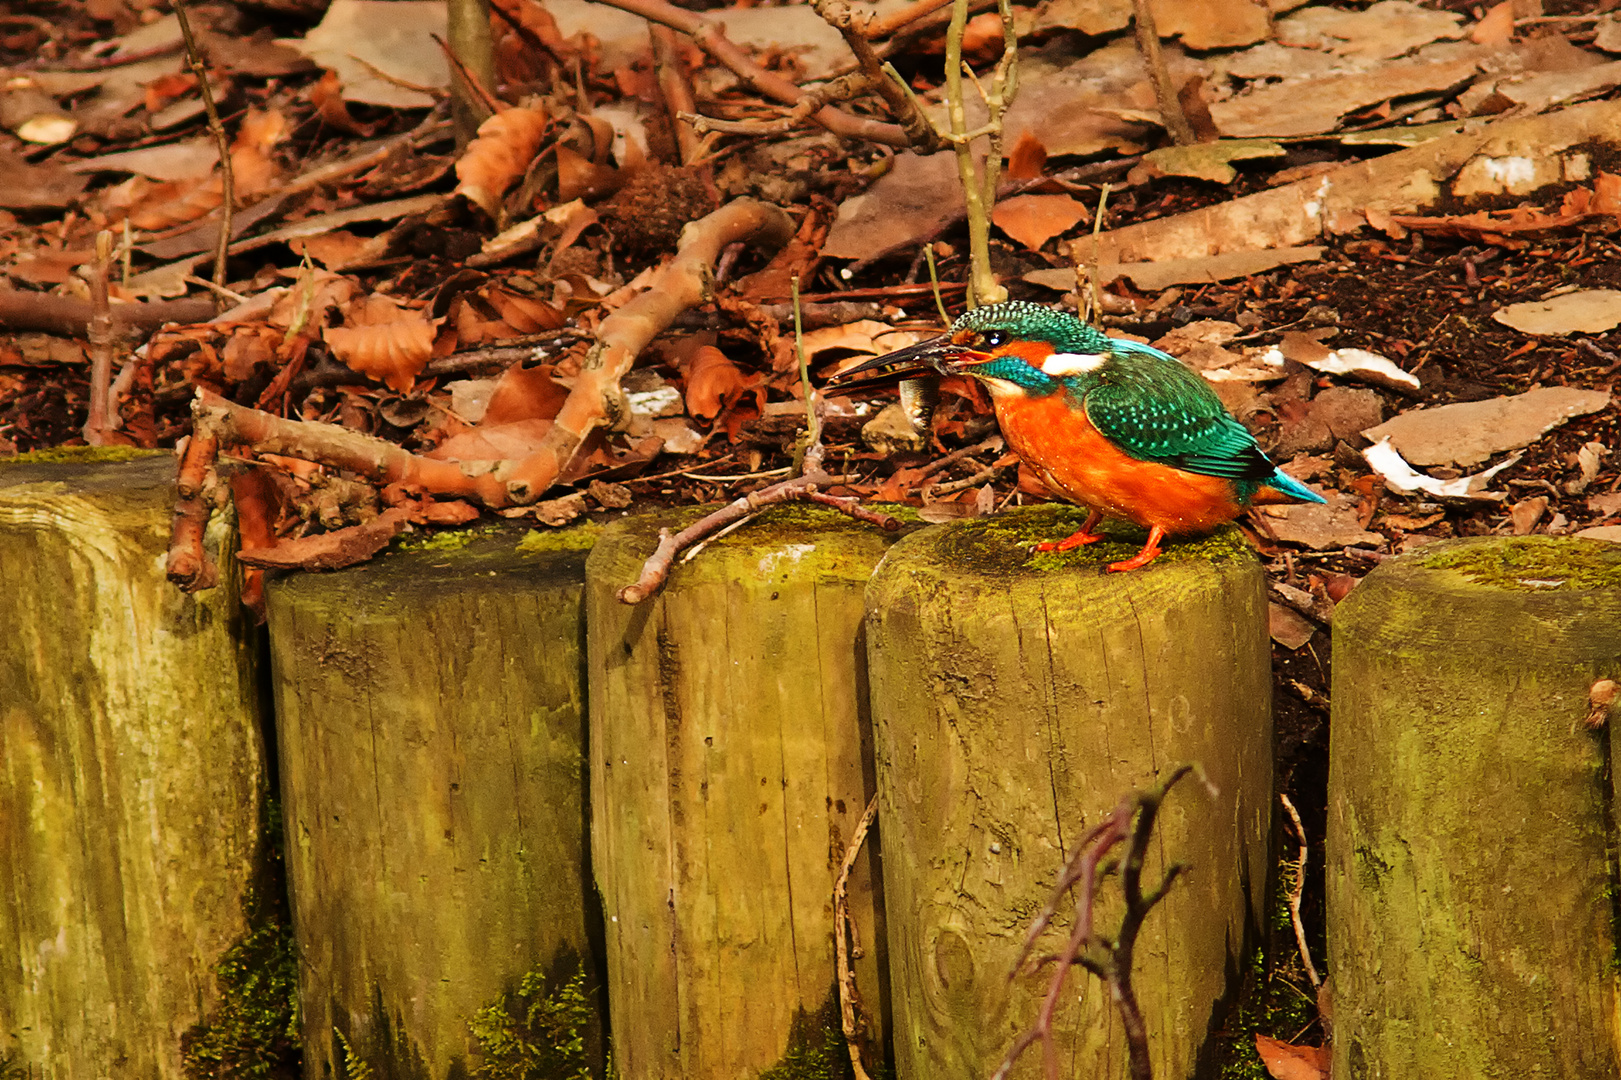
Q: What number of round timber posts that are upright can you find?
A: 5